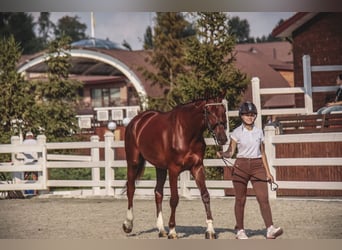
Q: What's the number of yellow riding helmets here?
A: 0